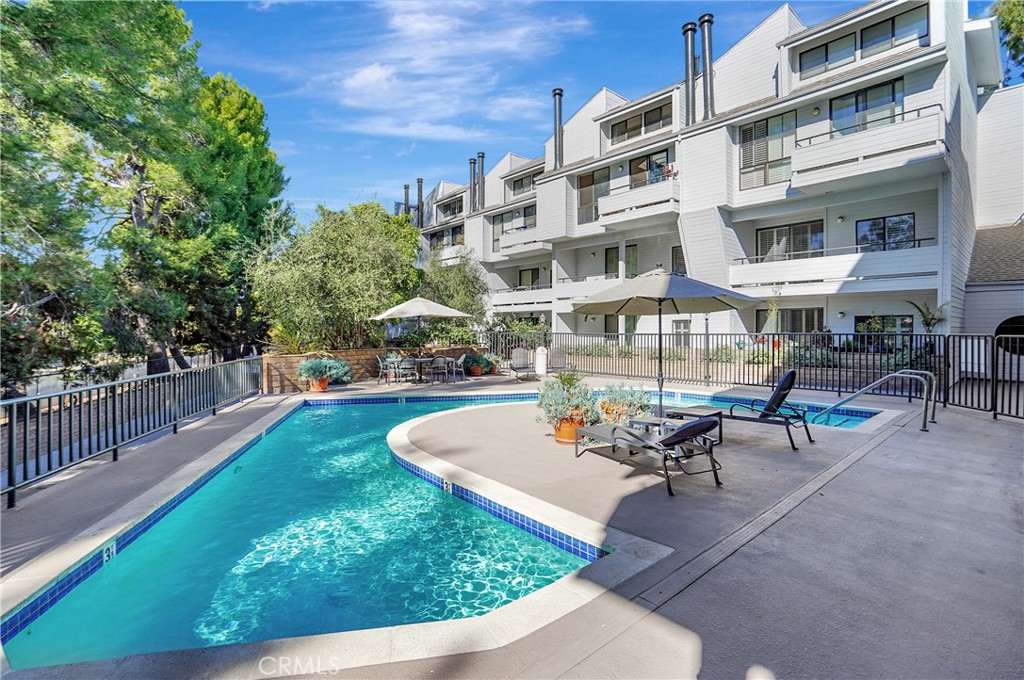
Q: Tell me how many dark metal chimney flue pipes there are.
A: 7